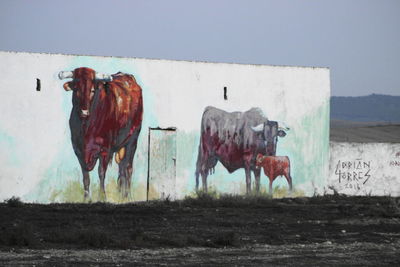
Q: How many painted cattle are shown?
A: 3